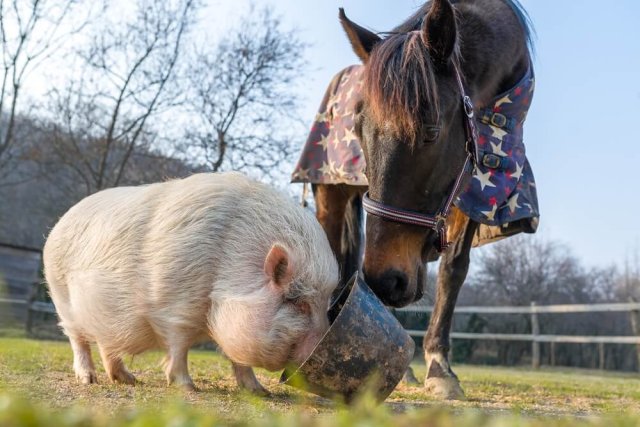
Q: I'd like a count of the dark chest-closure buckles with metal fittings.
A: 2